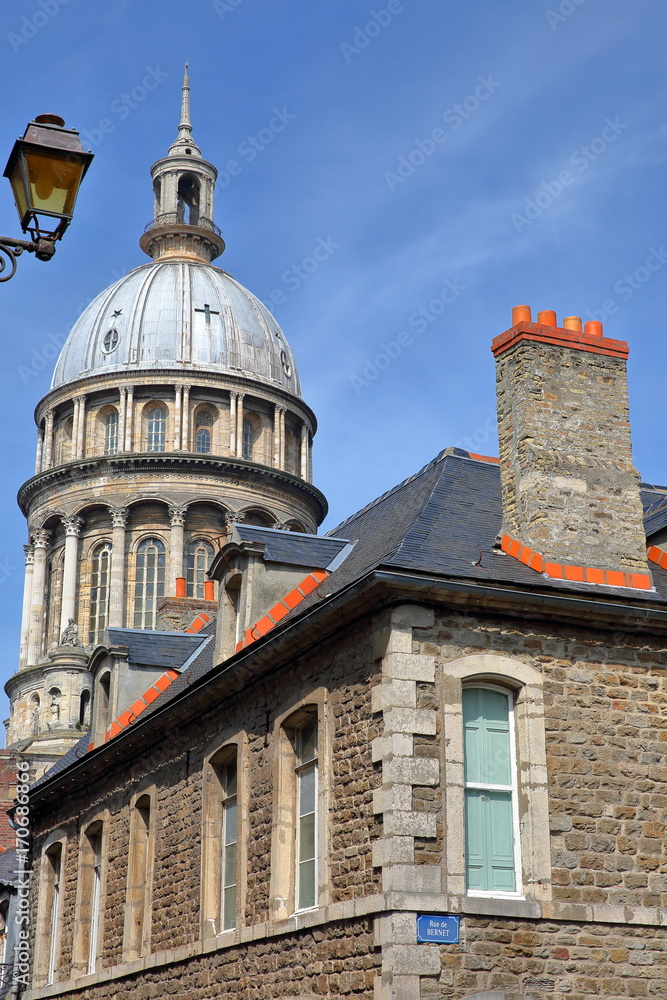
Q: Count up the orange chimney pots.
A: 6